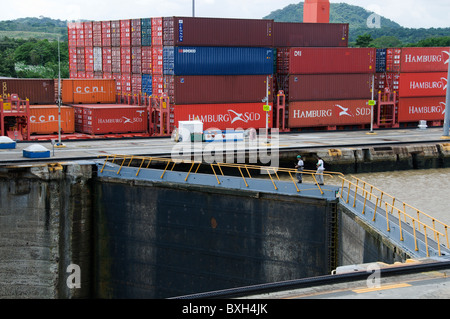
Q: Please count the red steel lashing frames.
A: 4